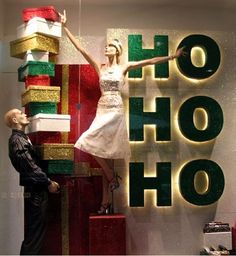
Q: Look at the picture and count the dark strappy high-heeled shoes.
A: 2